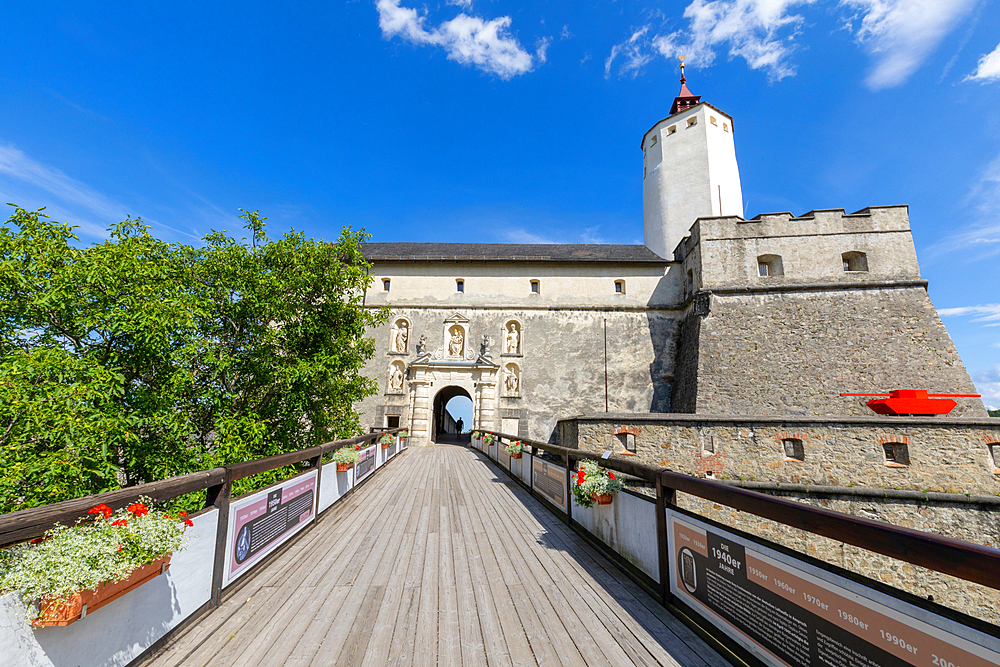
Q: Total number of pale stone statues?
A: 5